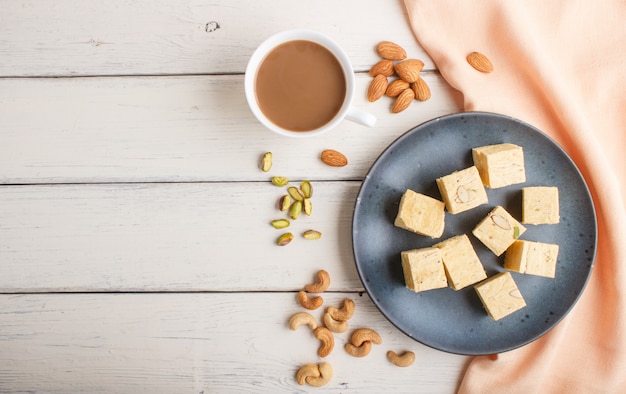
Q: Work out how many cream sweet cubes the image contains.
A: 9